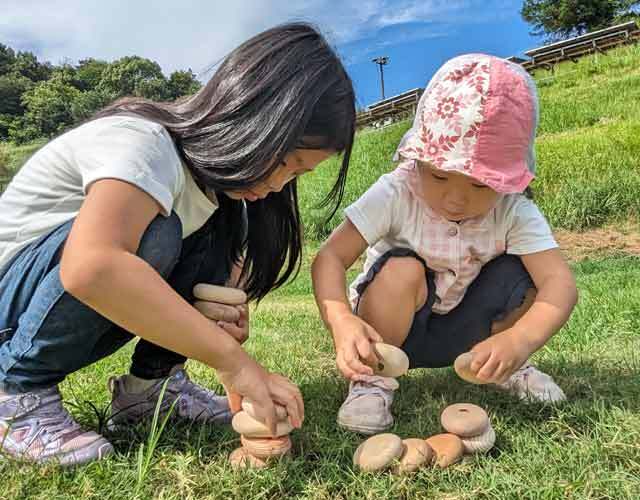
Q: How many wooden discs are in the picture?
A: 13